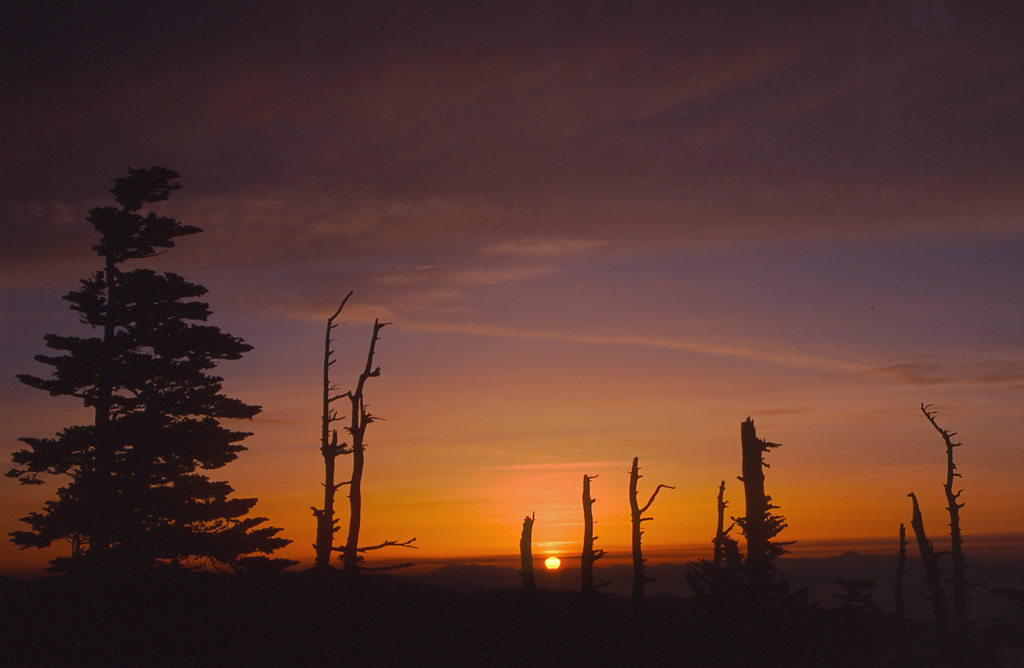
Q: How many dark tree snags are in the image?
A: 10